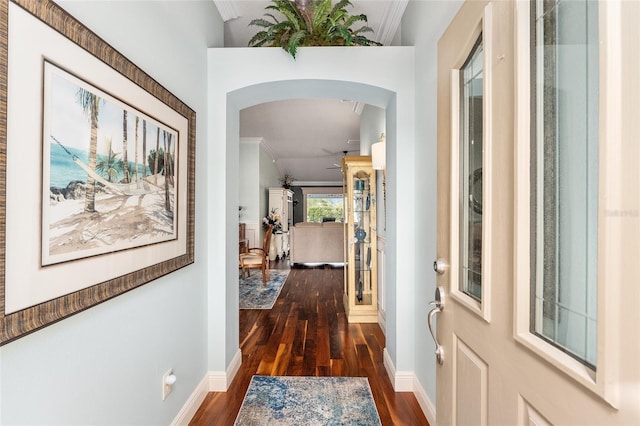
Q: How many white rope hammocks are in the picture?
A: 1